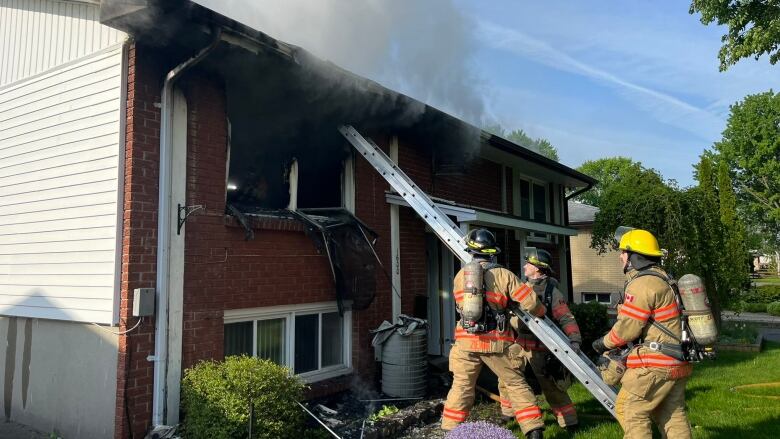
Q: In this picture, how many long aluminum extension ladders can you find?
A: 1